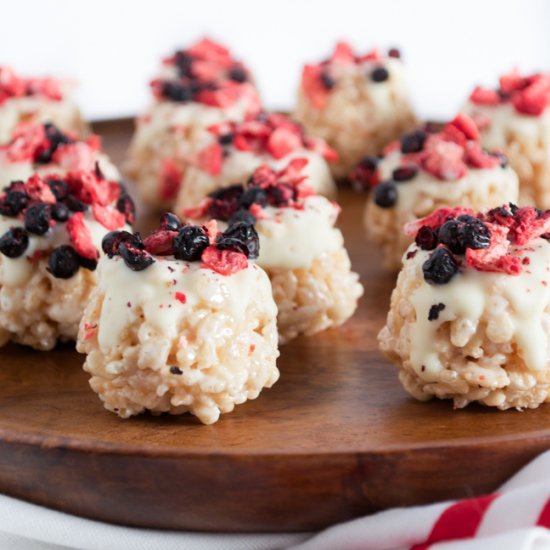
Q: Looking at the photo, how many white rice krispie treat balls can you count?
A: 11